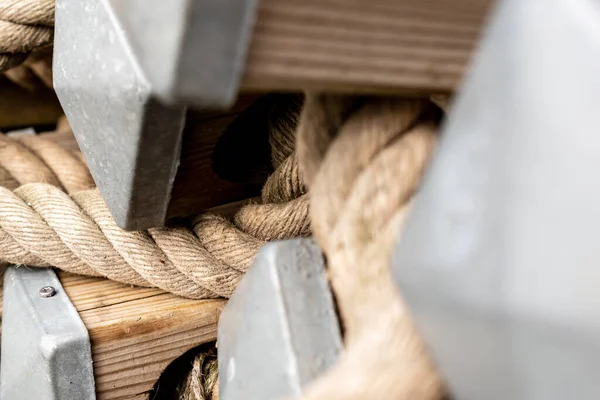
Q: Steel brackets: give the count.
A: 5